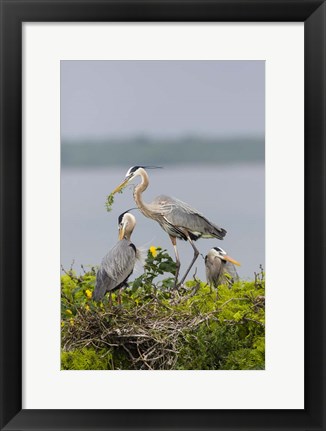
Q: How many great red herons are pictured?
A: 0